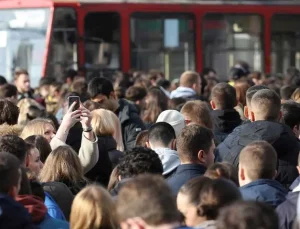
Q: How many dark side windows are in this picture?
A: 5